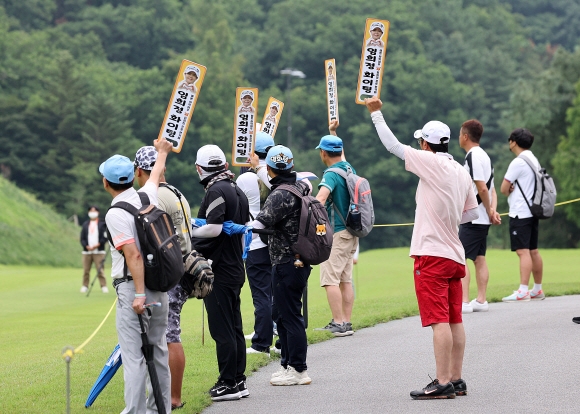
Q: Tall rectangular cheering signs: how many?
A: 5